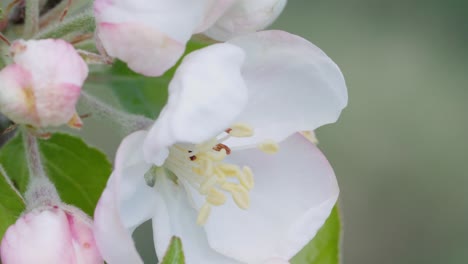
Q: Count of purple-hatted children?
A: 0